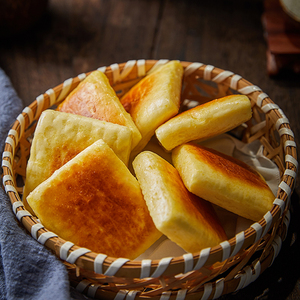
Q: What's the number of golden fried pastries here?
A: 7